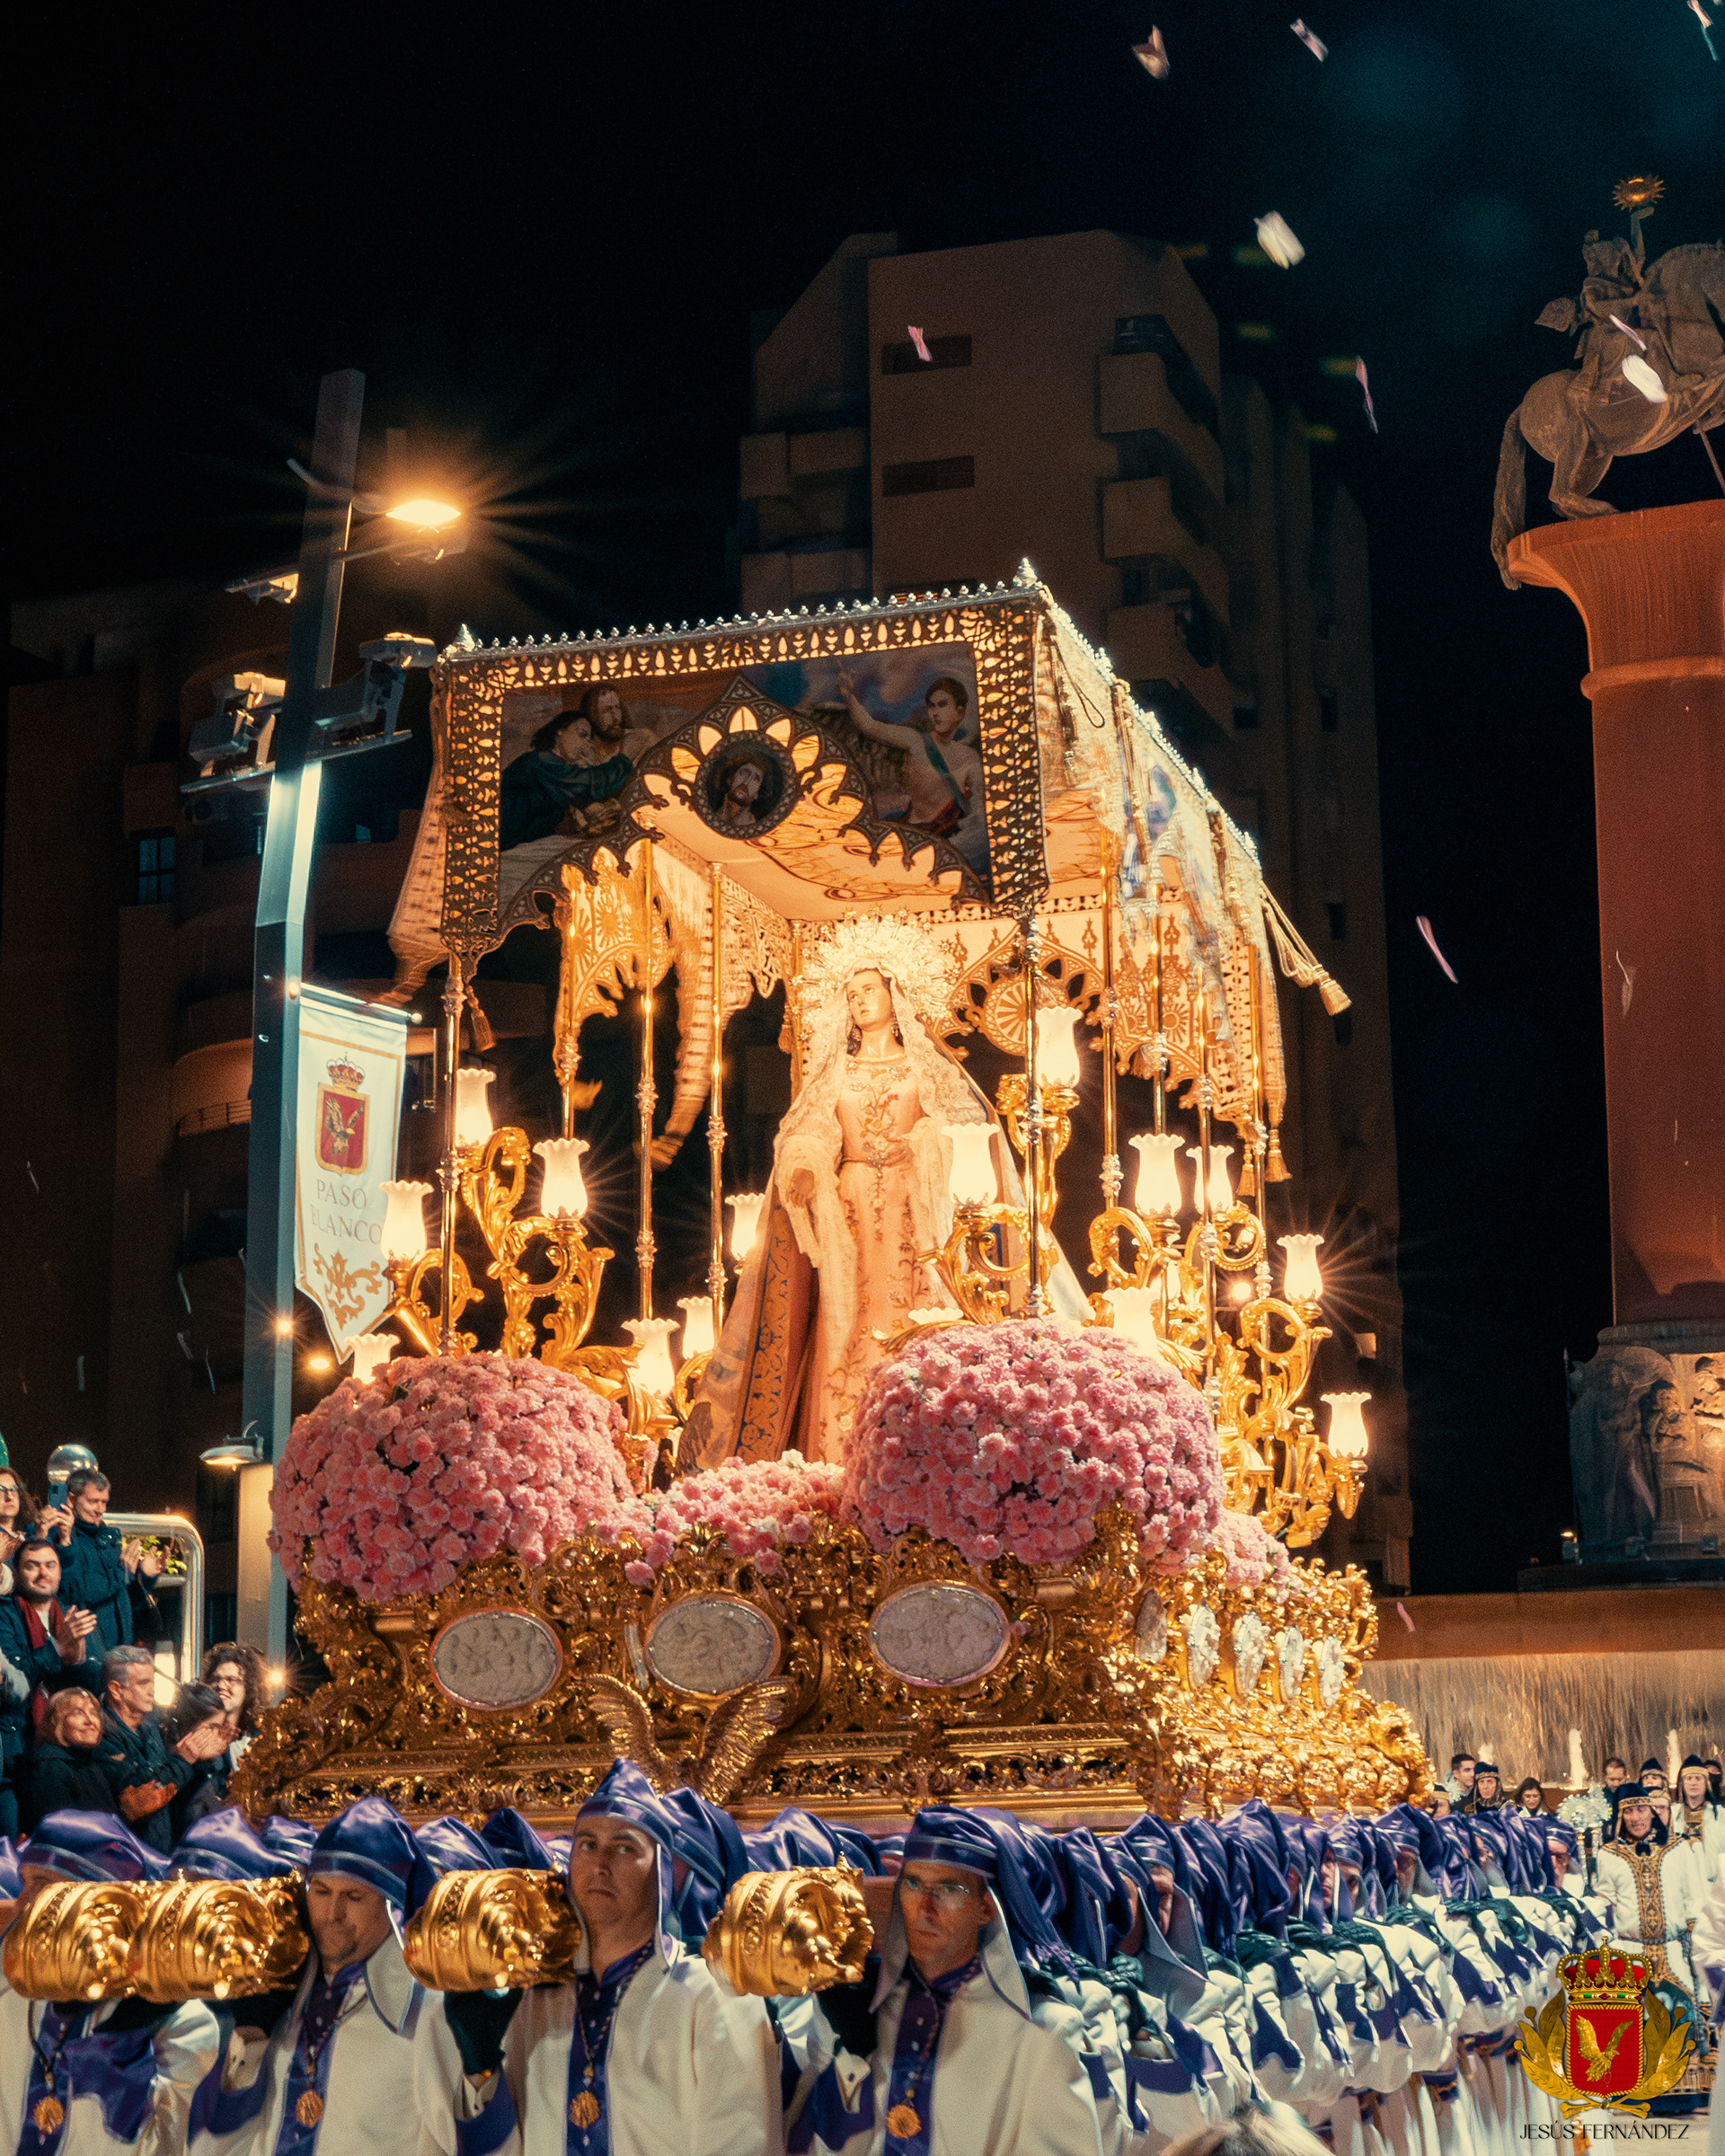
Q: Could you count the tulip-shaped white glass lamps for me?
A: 15